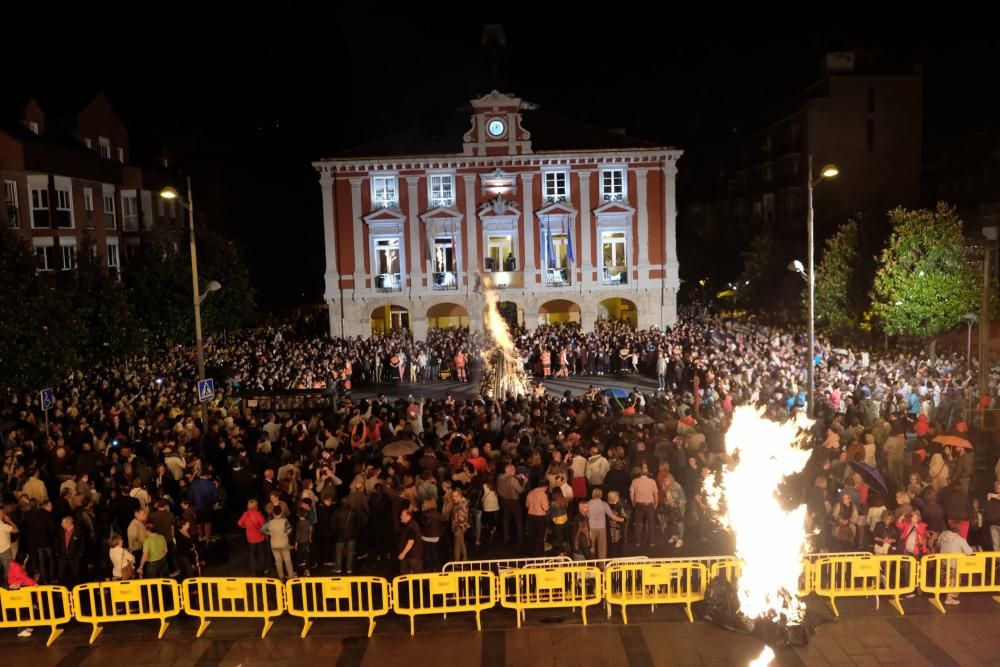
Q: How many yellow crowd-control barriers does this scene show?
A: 10